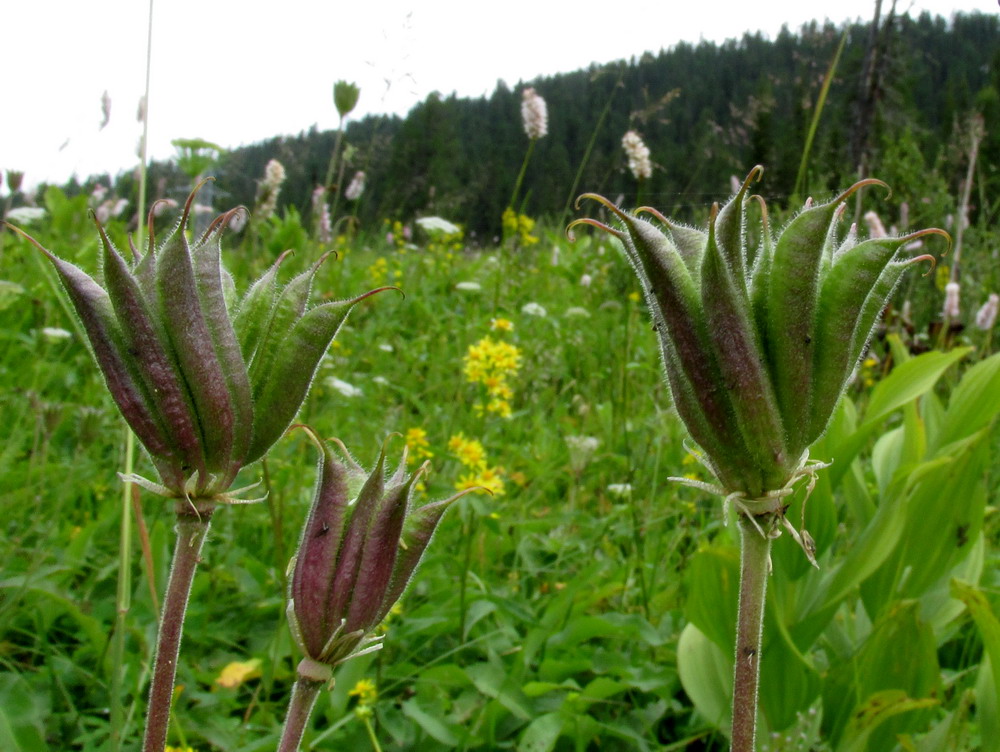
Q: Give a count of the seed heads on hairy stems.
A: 3